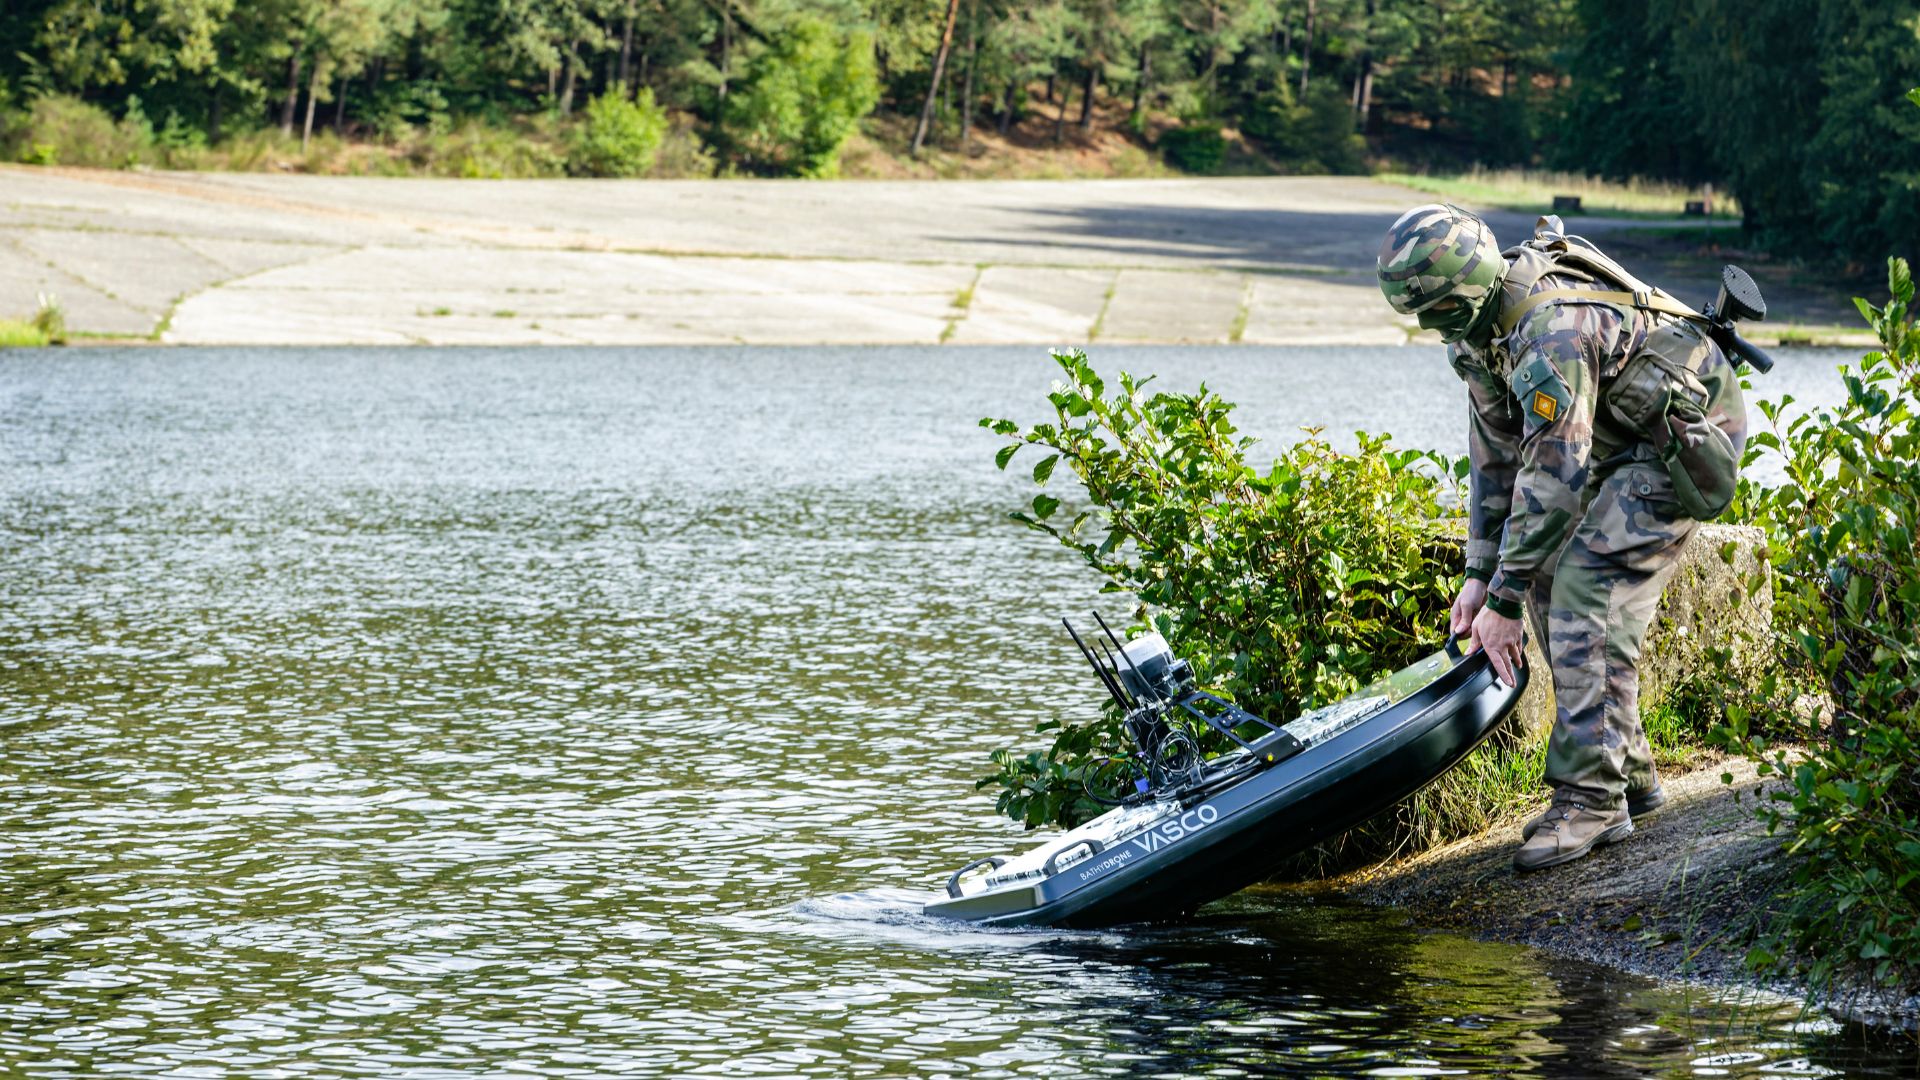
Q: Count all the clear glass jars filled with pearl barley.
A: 0